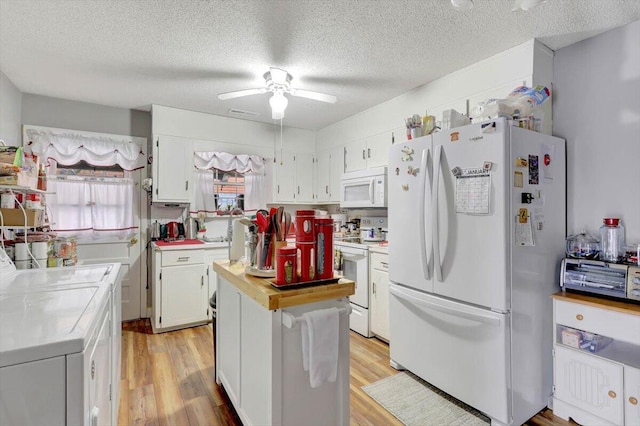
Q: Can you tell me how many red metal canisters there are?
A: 4